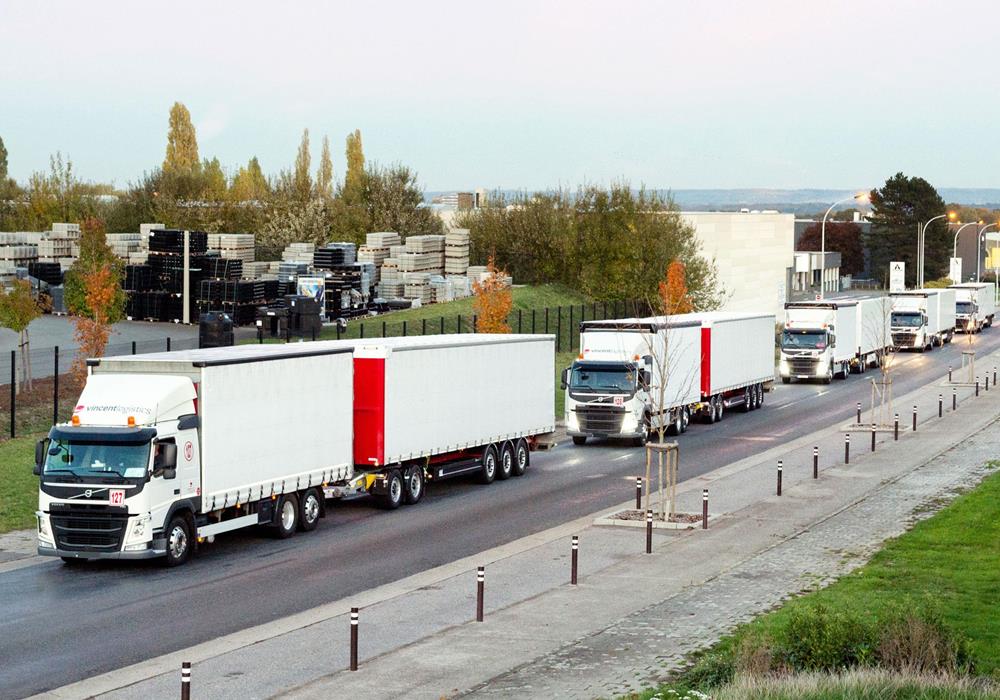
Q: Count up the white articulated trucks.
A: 5